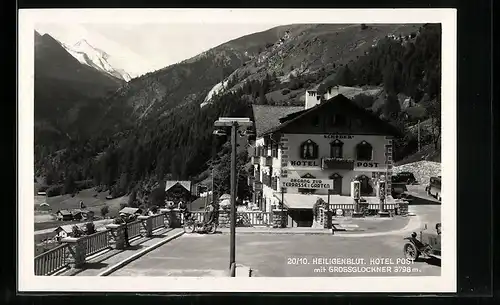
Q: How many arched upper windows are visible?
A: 3